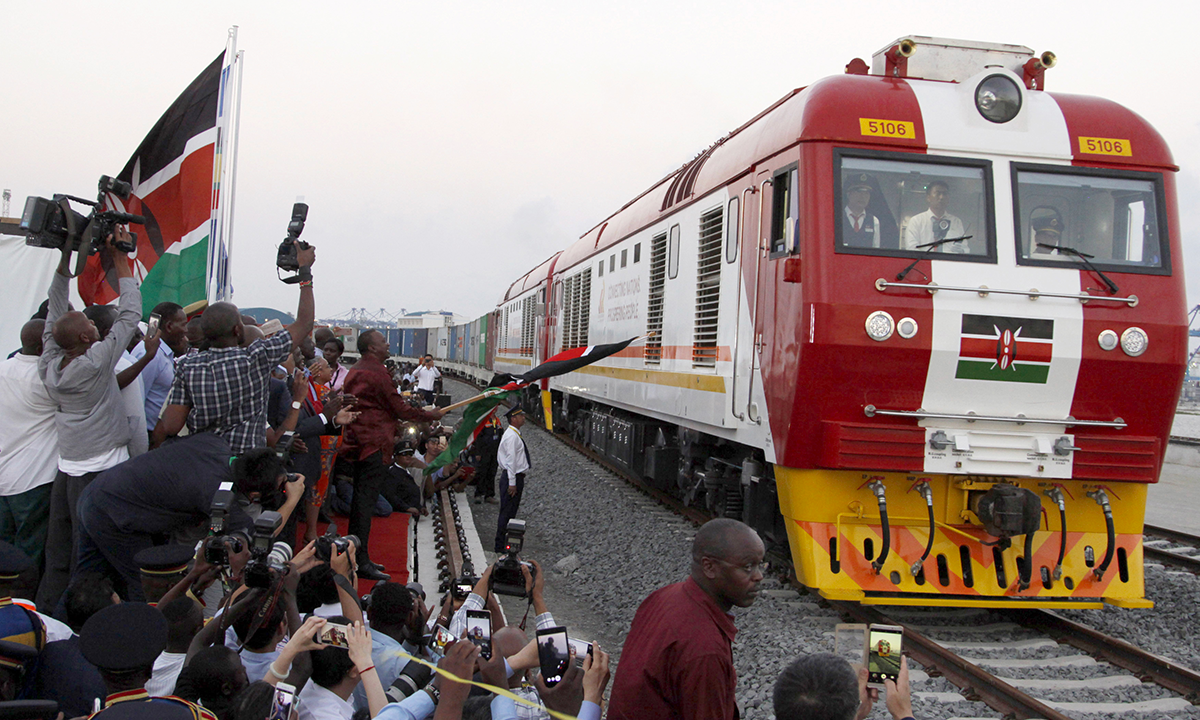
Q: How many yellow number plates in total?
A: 2